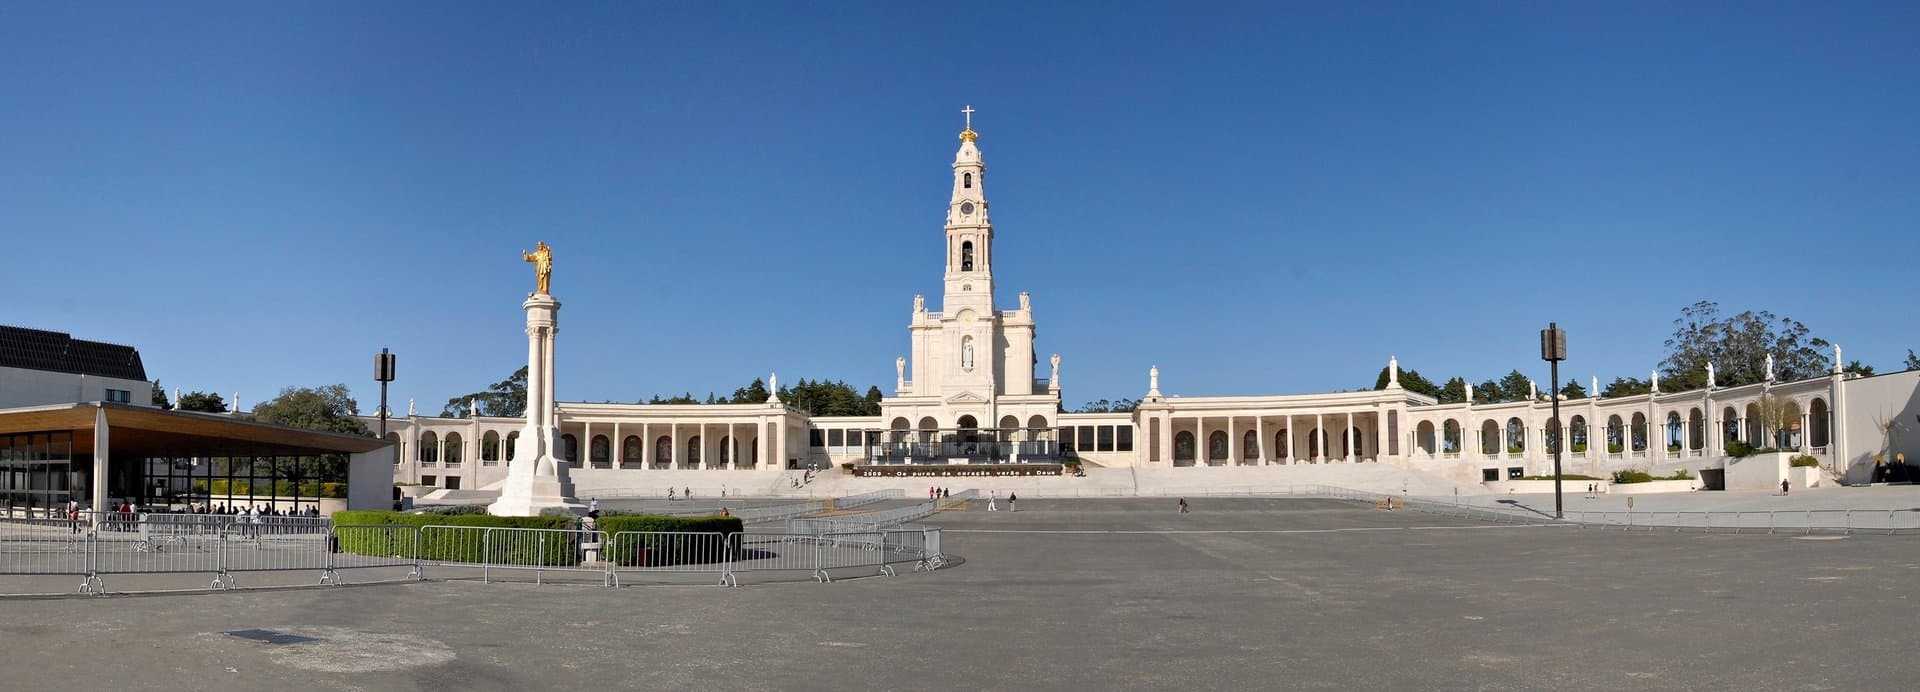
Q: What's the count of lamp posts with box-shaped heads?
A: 2